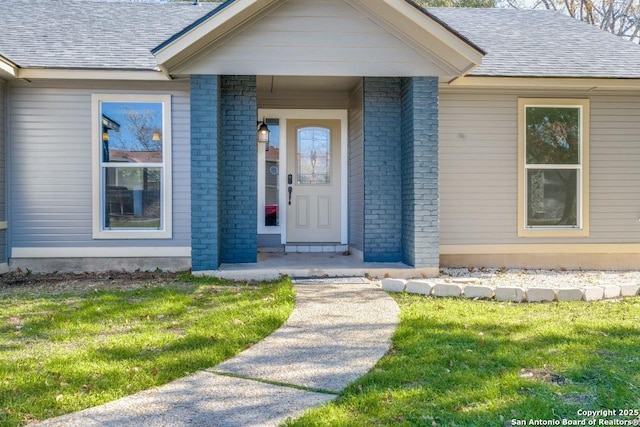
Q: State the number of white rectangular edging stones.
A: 10